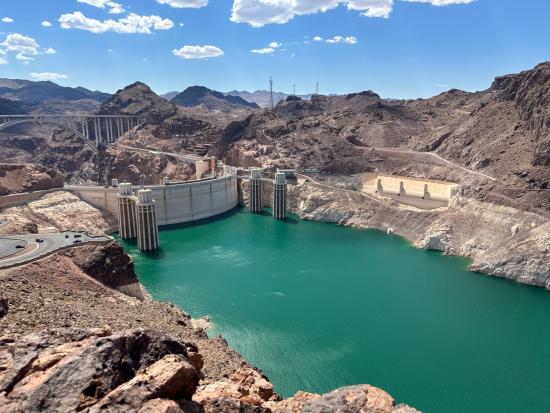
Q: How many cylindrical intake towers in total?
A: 4